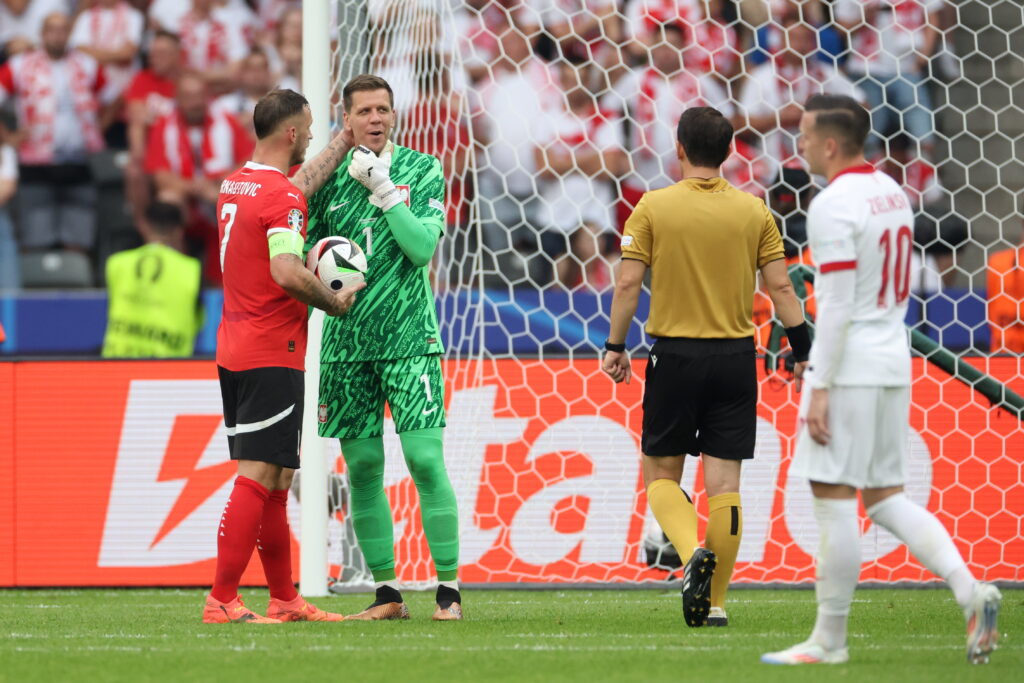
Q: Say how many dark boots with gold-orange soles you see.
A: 2